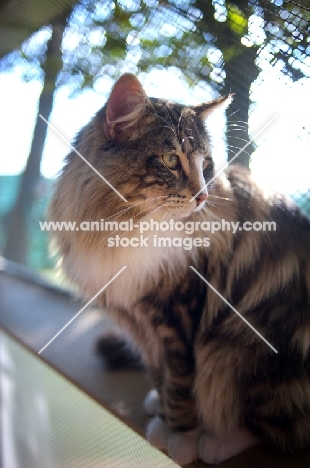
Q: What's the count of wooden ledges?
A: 1